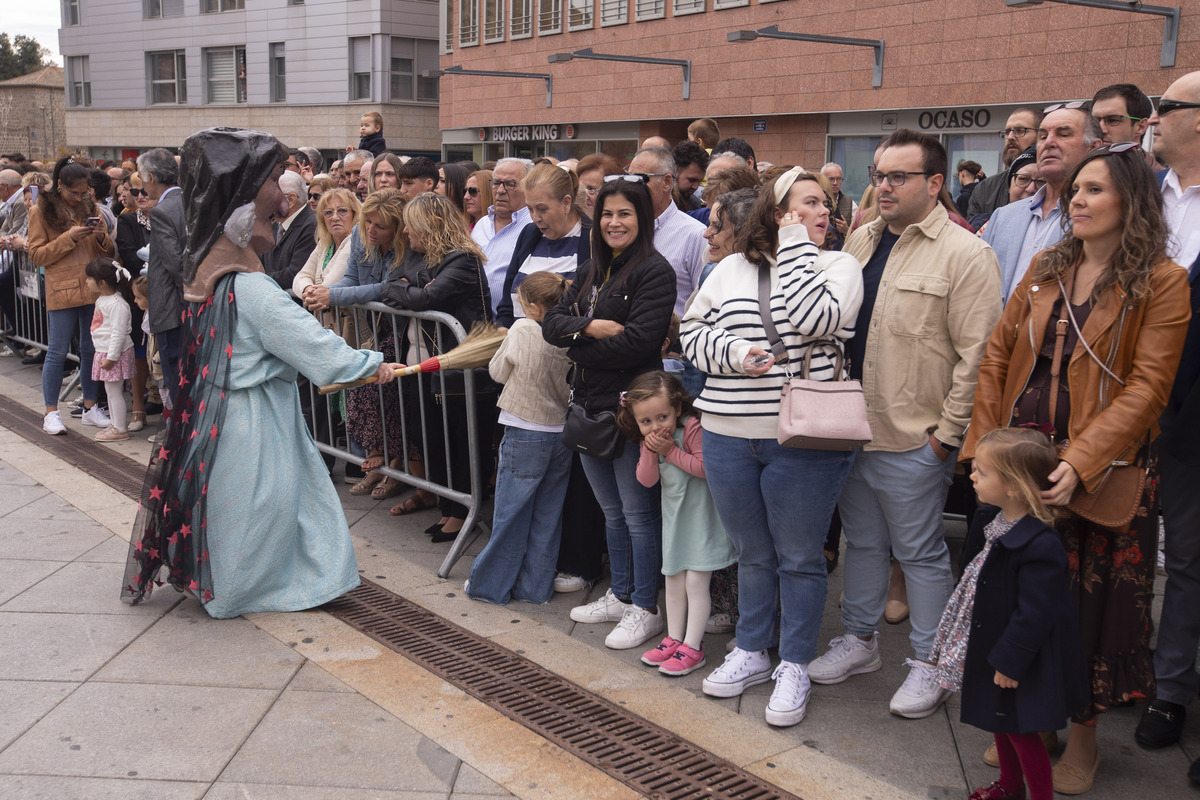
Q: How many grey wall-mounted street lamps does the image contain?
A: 4